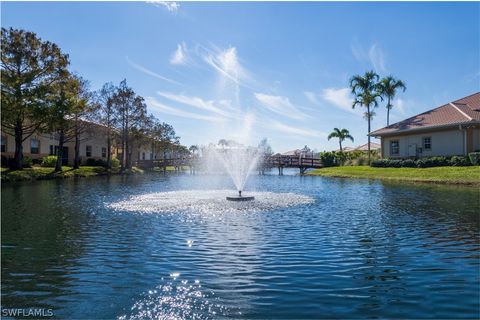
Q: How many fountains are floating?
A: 1